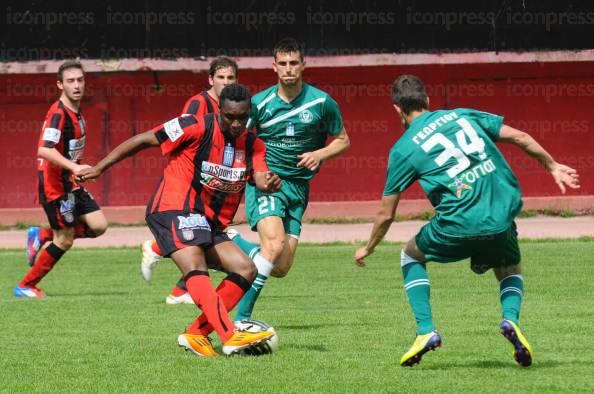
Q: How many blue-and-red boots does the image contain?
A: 2